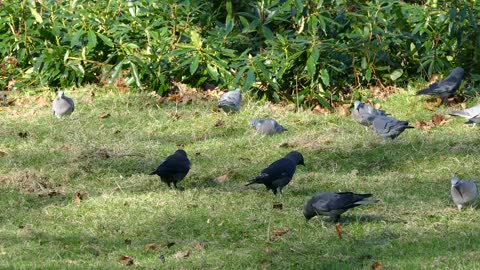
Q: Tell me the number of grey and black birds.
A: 11